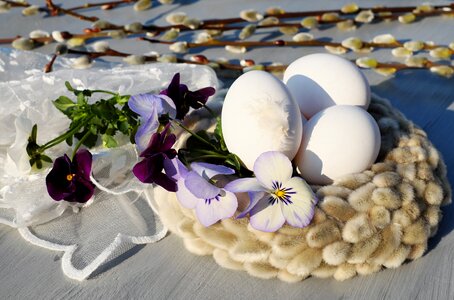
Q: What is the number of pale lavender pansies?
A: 3